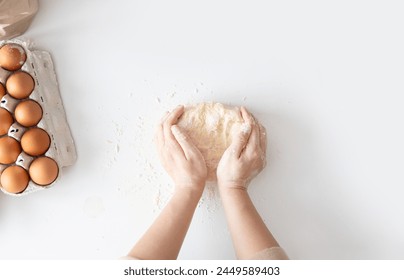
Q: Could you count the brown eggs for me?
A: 9